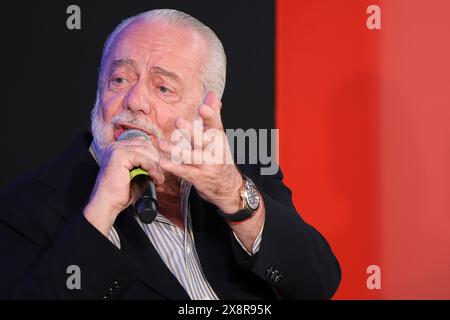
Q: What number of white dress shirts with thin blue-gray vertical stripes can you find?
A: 1